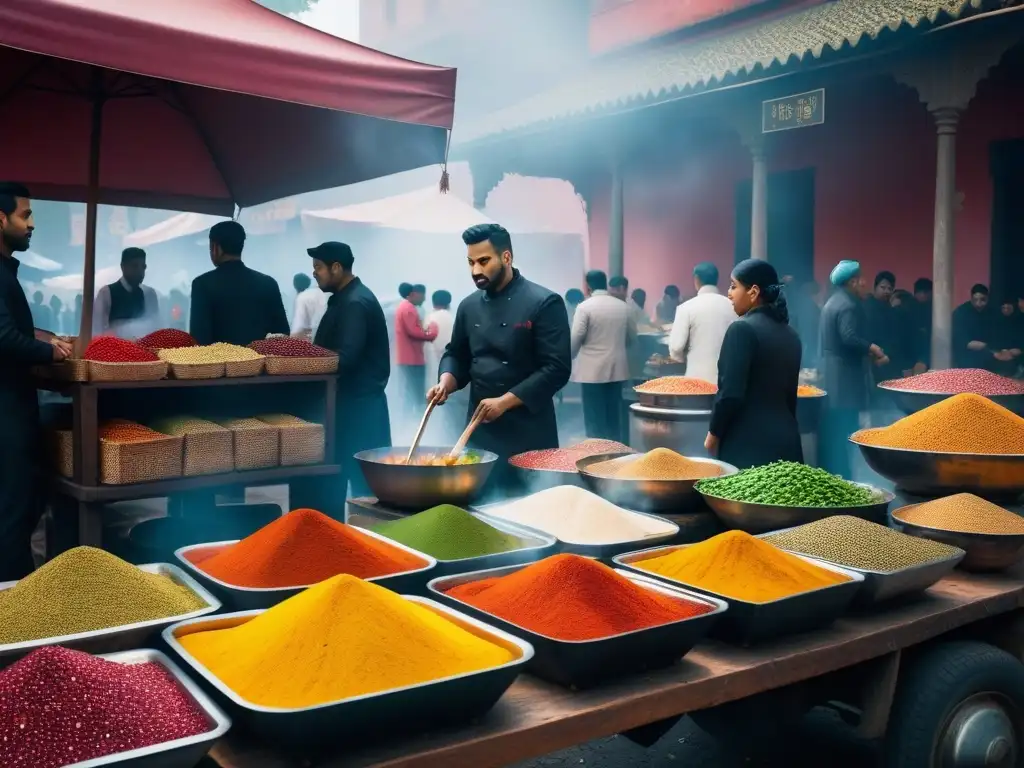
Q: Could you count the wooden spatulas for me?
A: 2